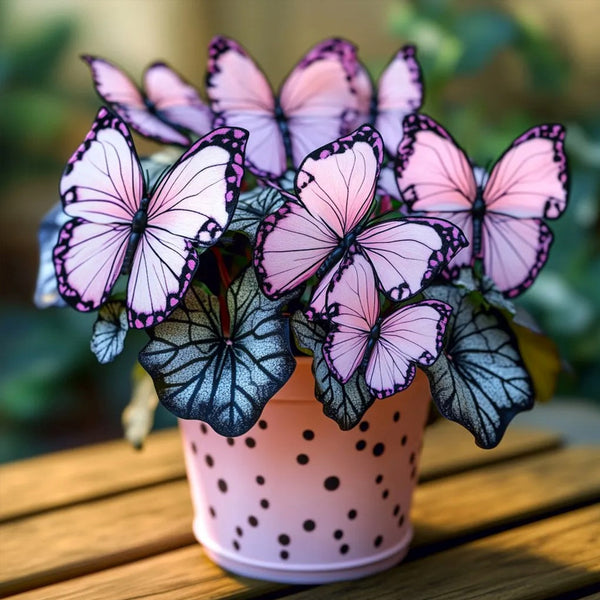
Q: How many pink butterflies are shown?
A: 7